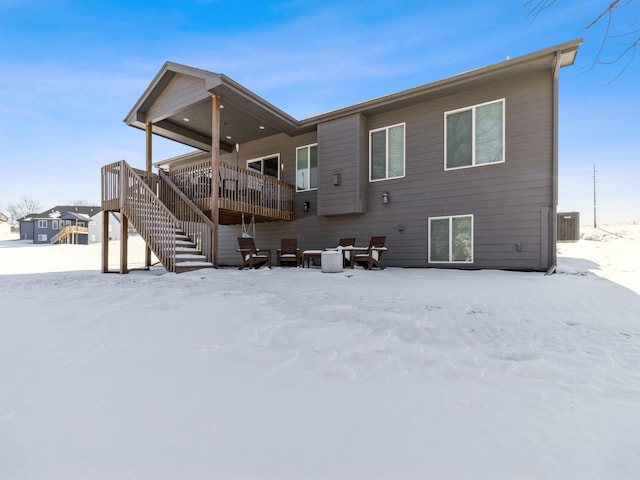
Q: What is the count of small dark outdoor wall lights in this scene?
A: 2